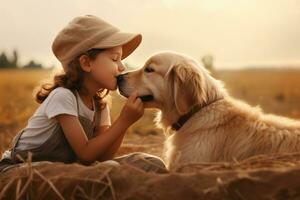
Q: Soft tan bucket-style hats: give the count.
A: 1